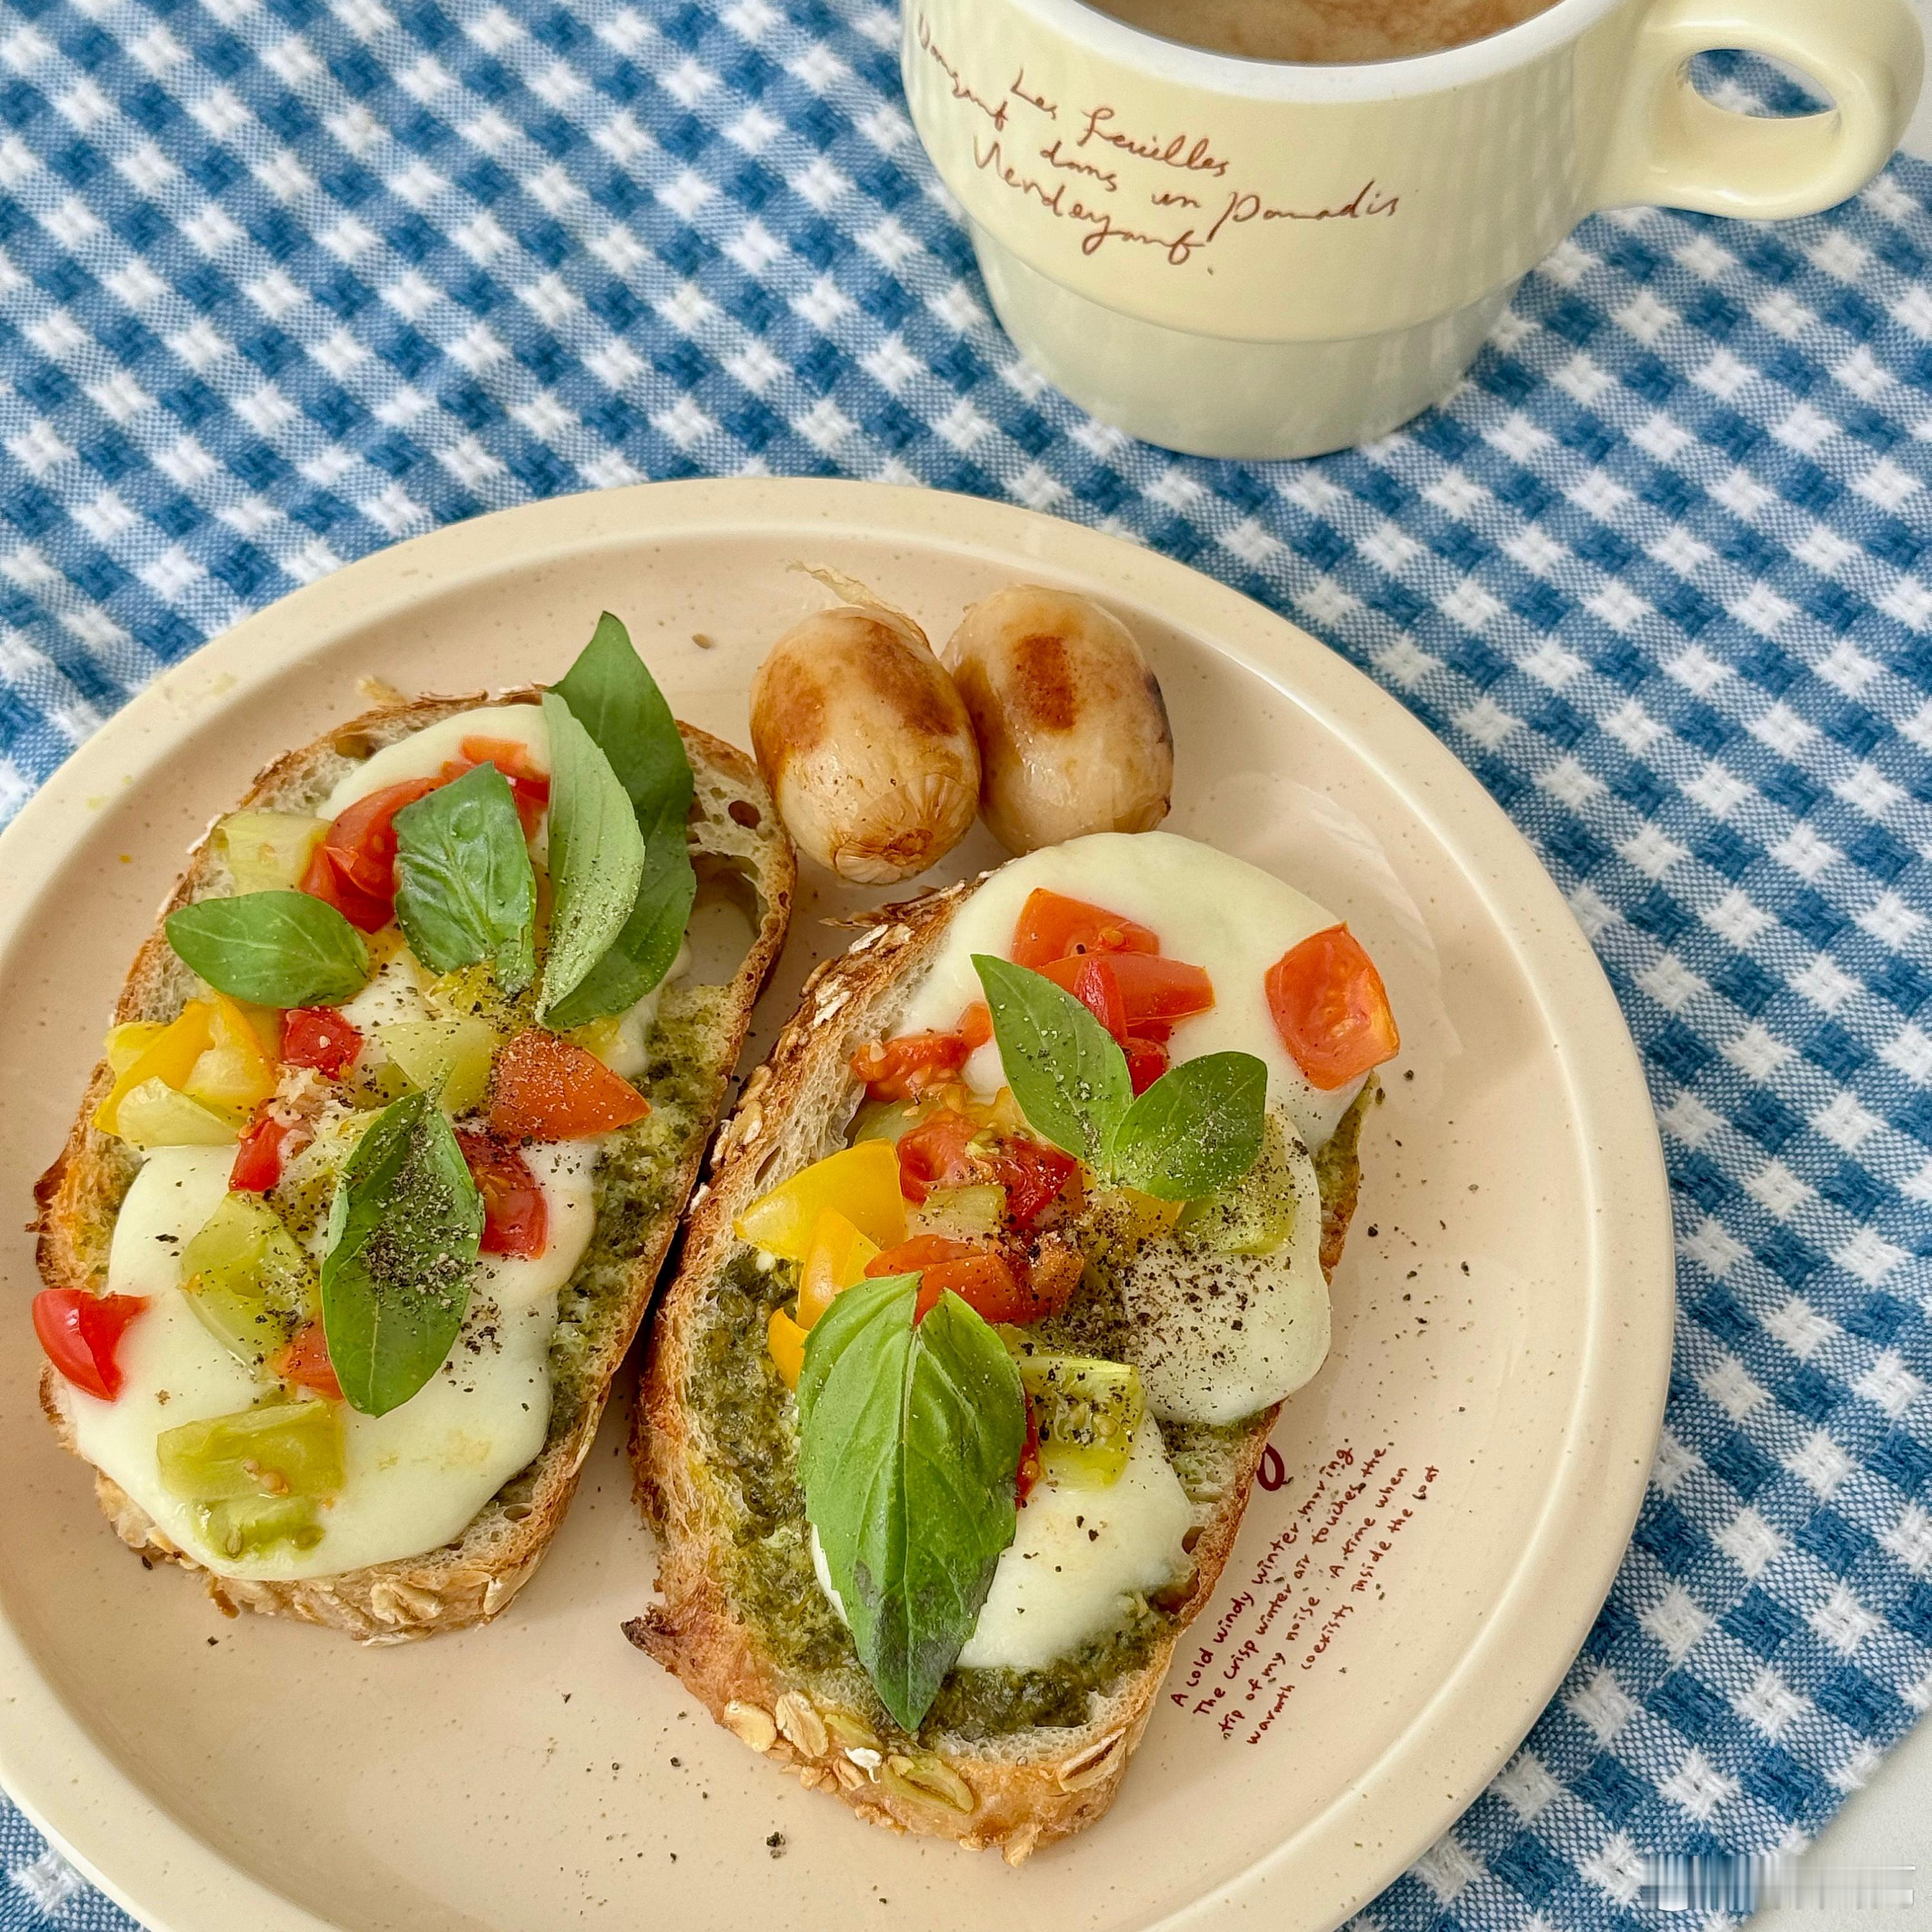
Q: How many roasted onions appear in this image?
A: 2